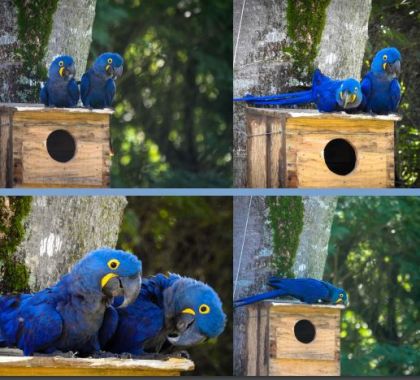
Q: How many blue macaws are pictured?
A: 7